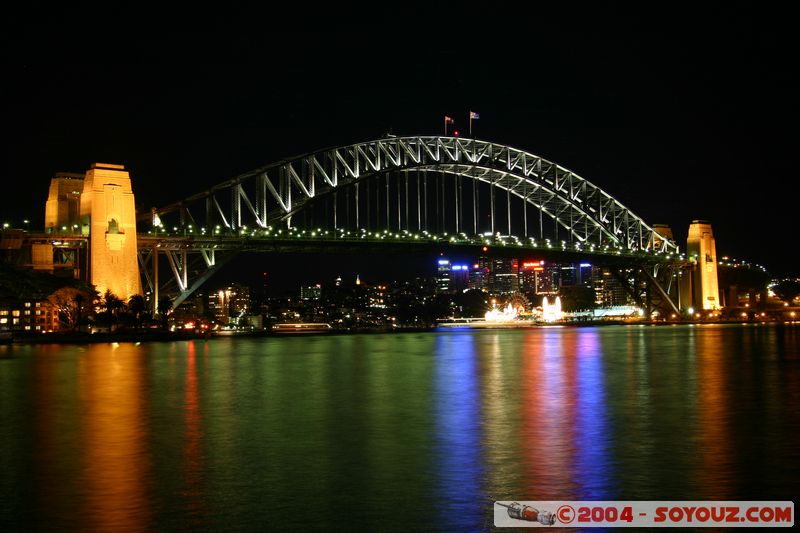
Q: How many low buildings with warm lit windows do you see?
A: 1